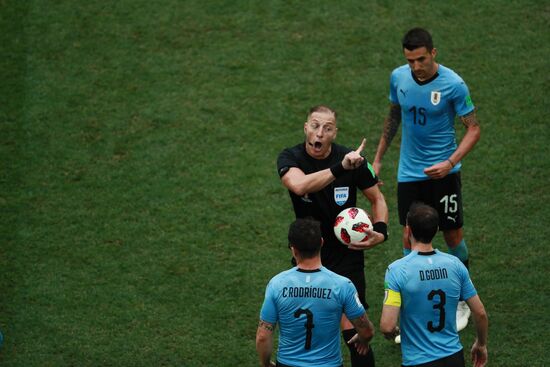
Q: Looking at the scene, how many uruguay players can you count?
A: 3